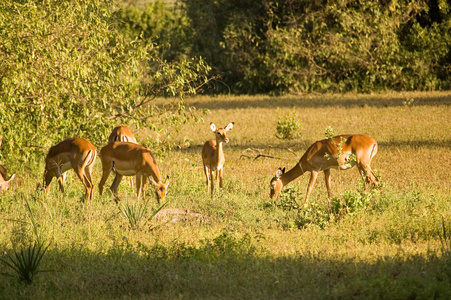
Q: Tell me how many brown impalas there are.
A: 6